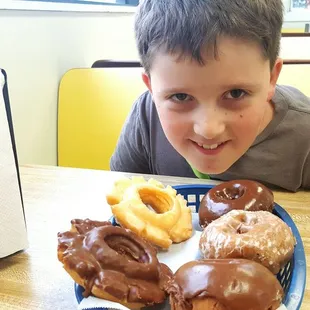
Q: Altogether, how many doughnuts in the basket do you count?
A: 5